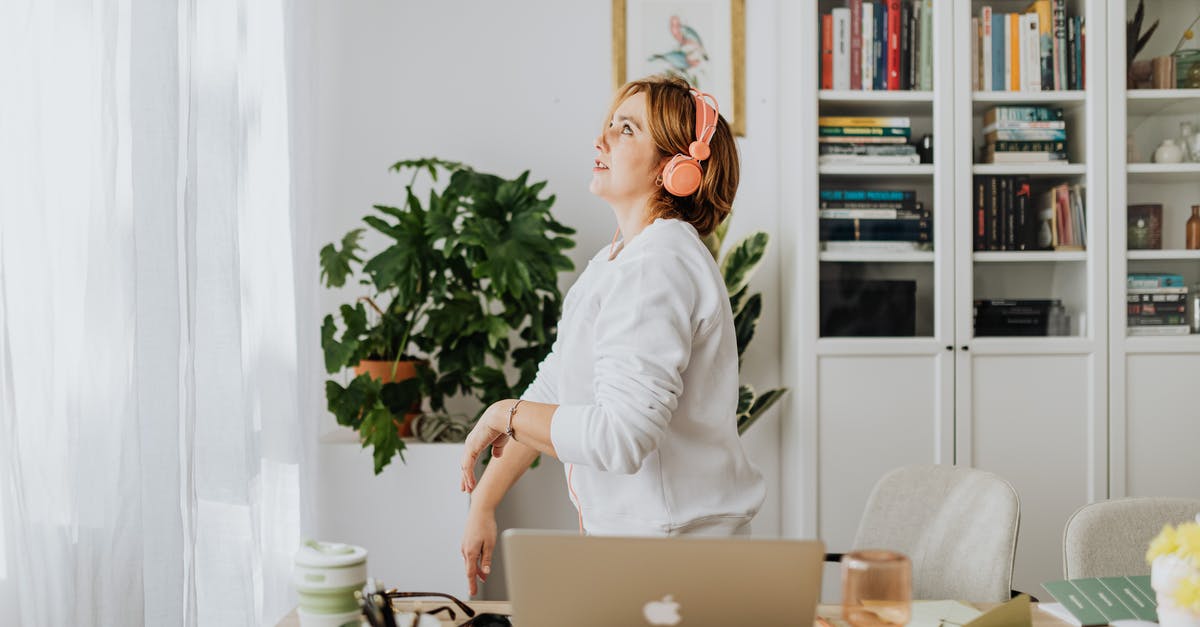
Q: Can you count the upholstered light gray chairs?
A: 2